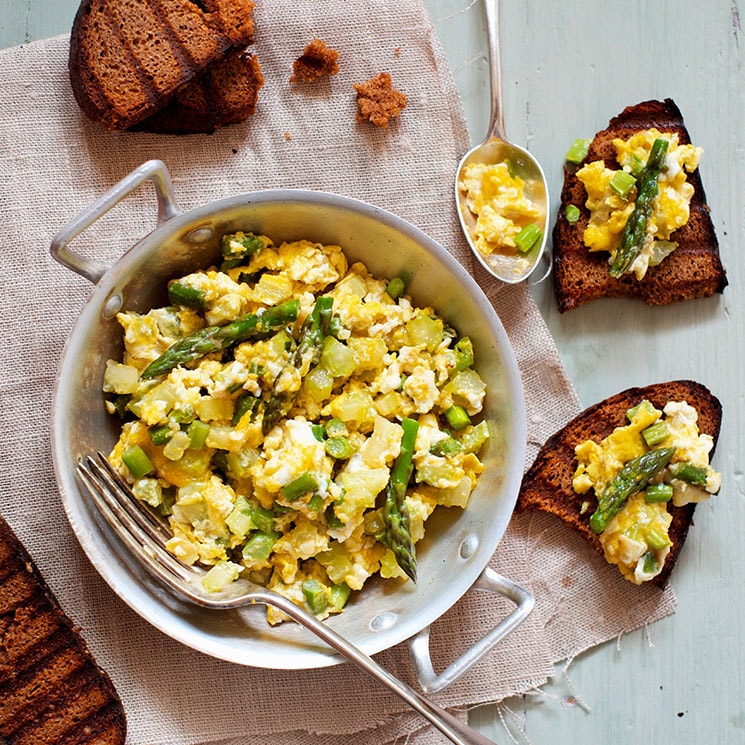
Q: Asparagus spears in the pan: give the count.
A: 3